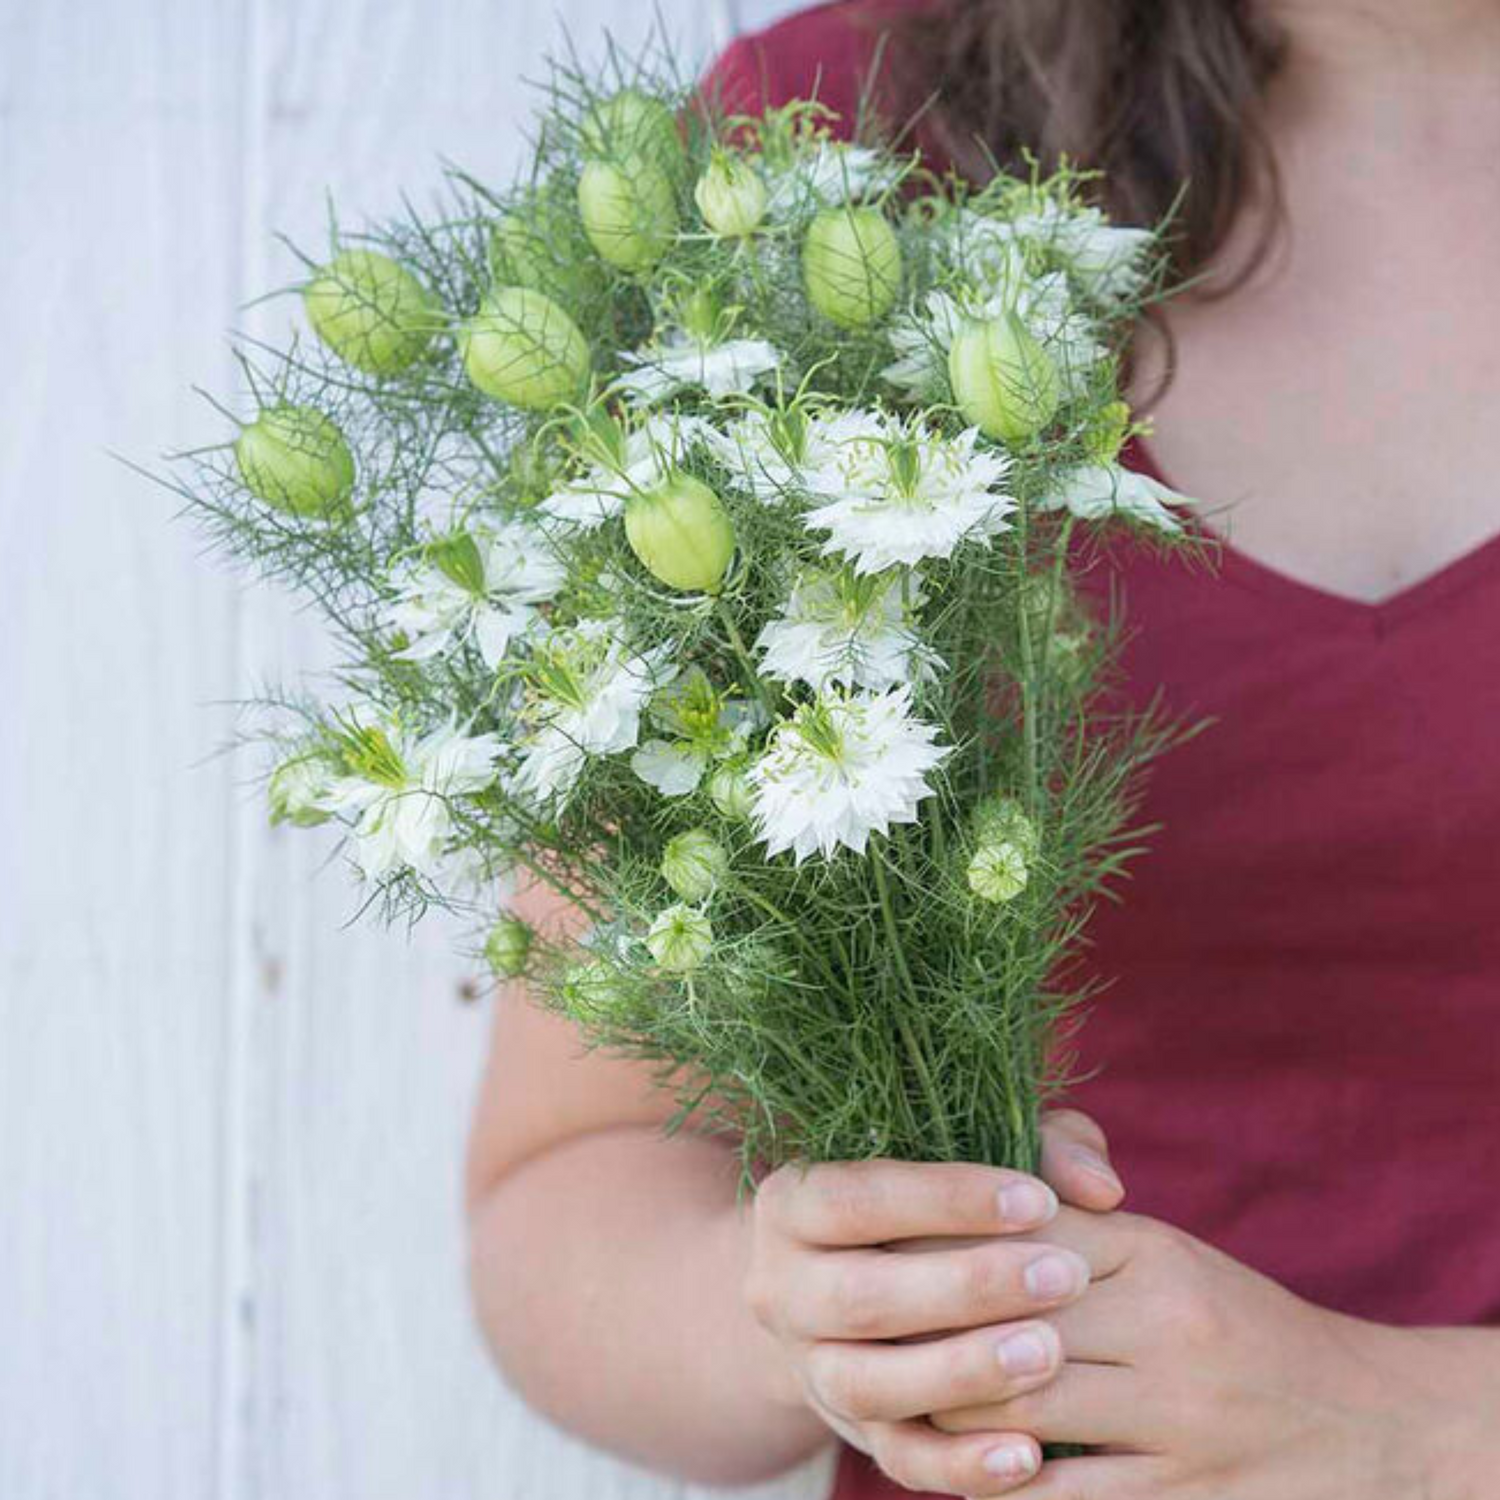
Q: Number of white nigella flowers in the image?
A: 14